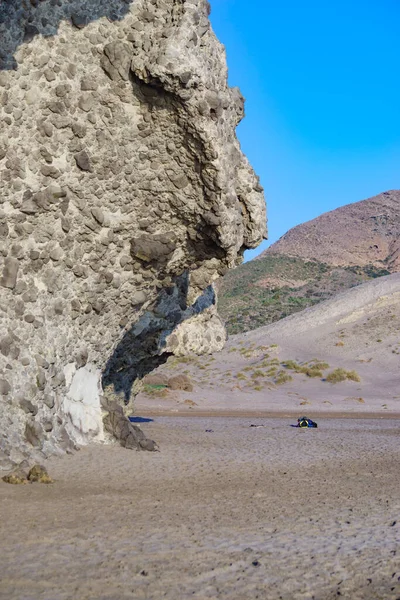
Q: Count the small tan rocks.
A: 2